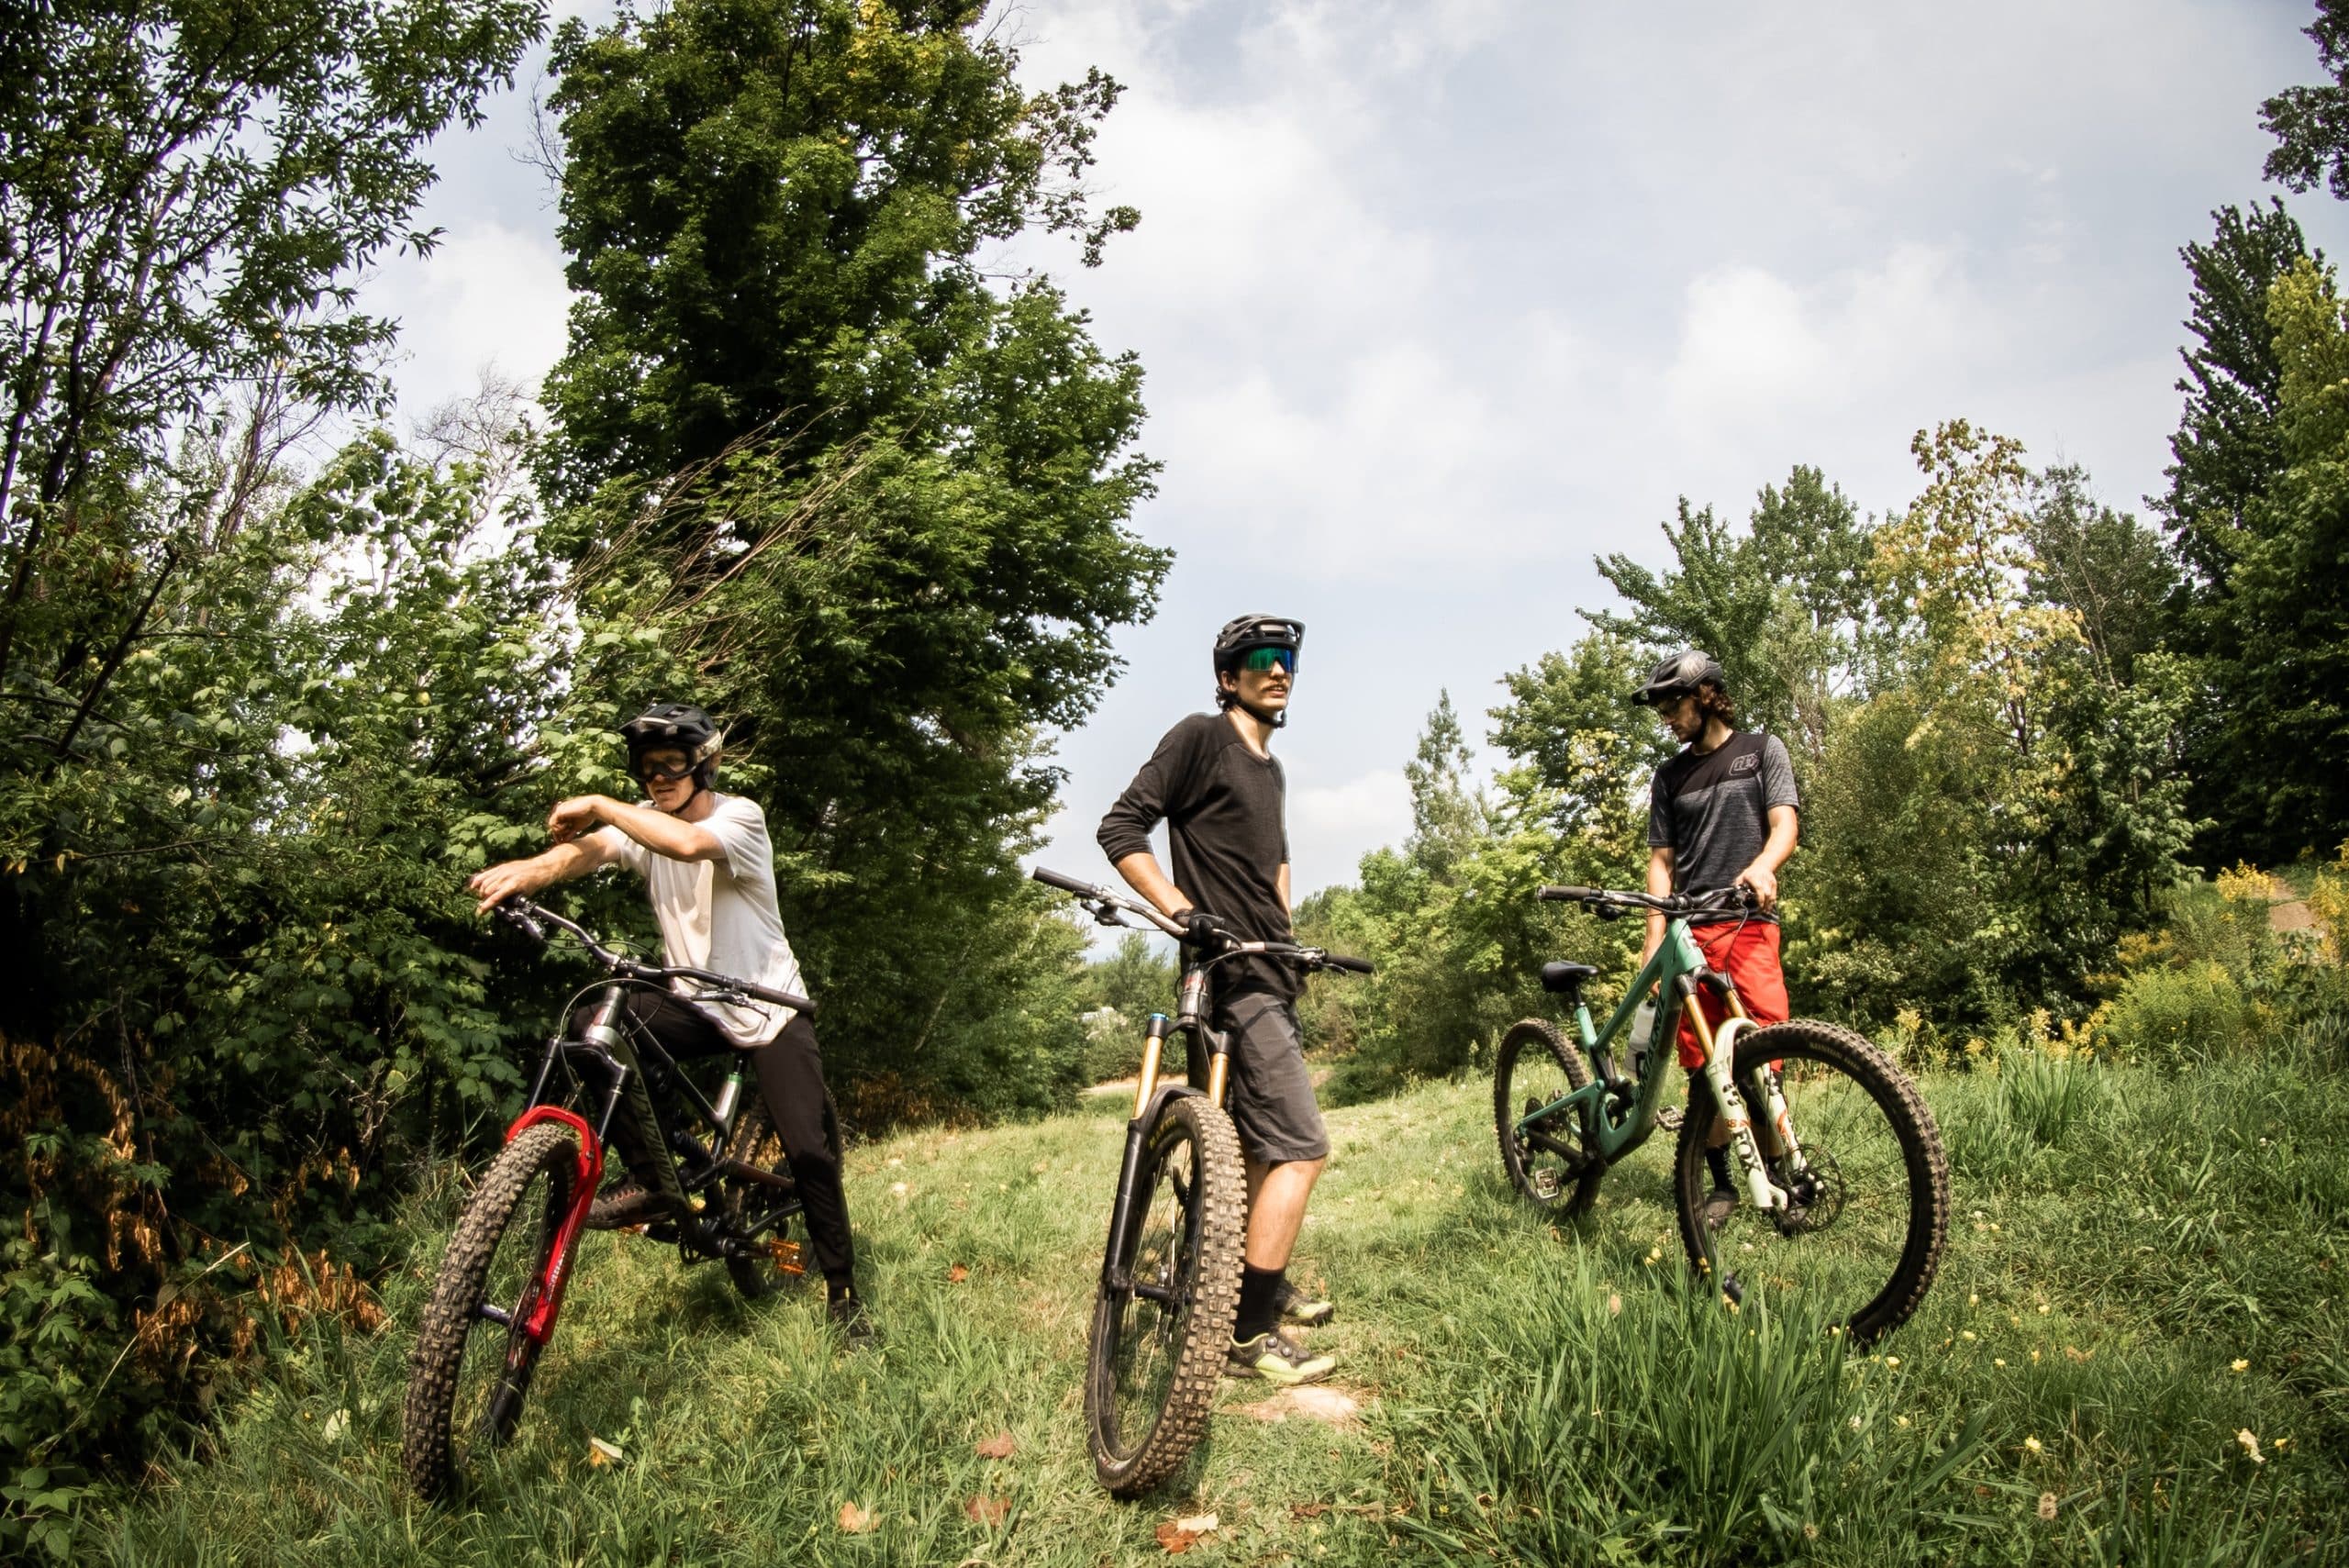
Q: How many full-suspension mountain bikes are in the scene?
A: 3